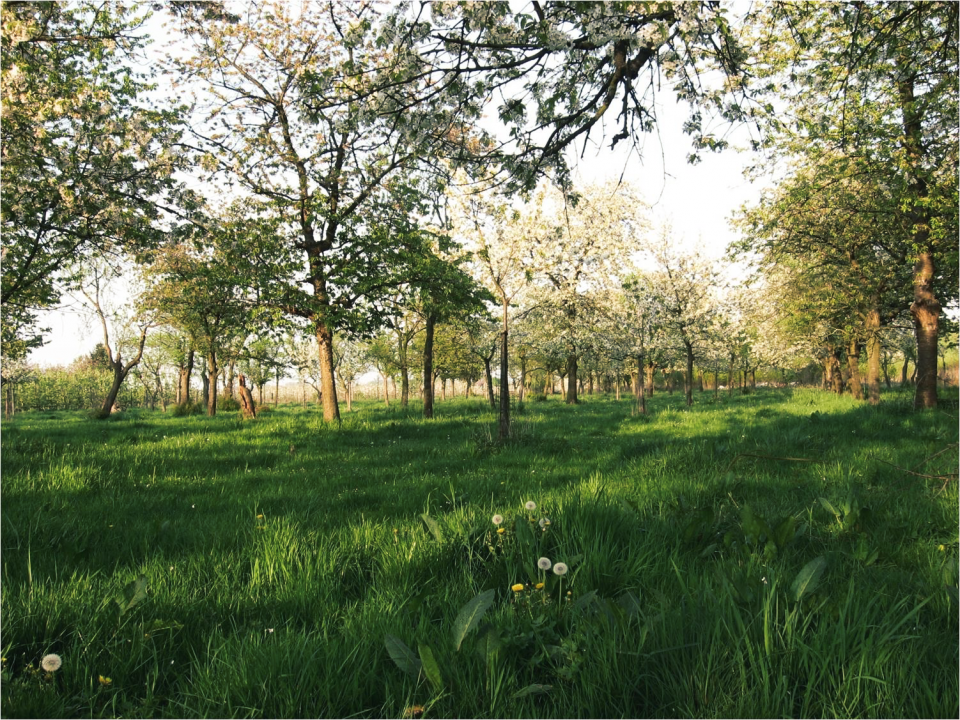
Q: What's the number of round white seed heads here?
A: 6